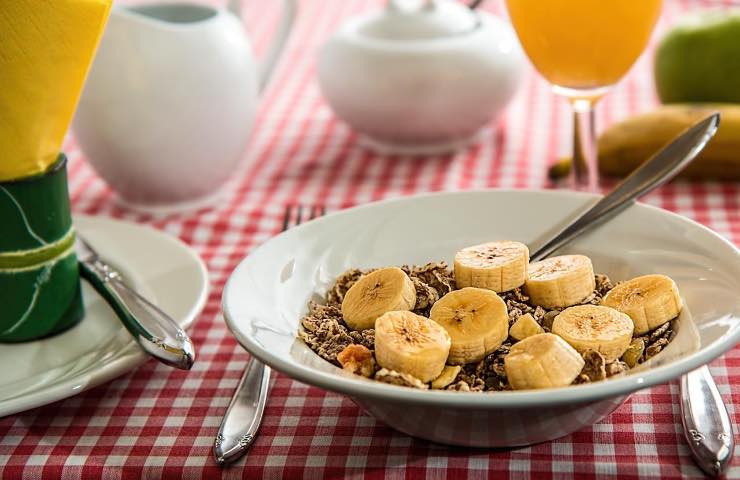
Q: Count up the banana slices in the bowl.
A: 8